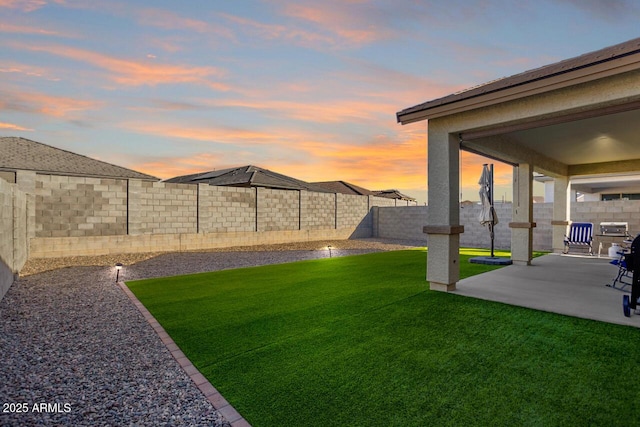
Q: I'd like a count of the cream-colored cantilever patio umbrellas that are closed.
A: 1